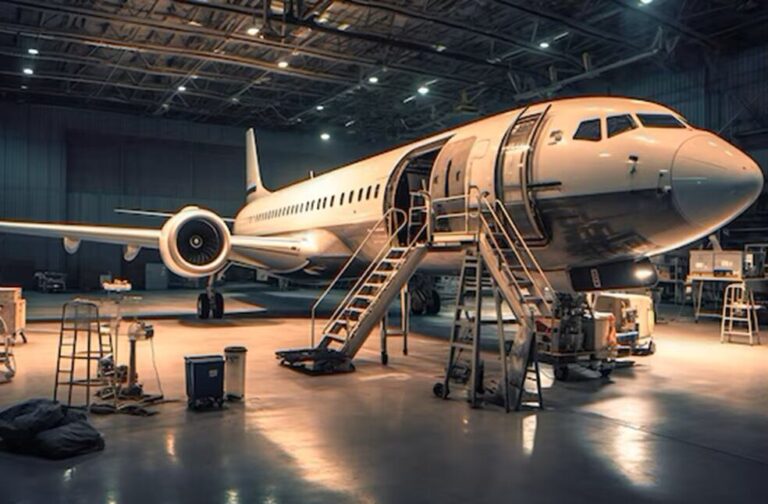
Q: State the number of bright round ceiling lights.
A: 11